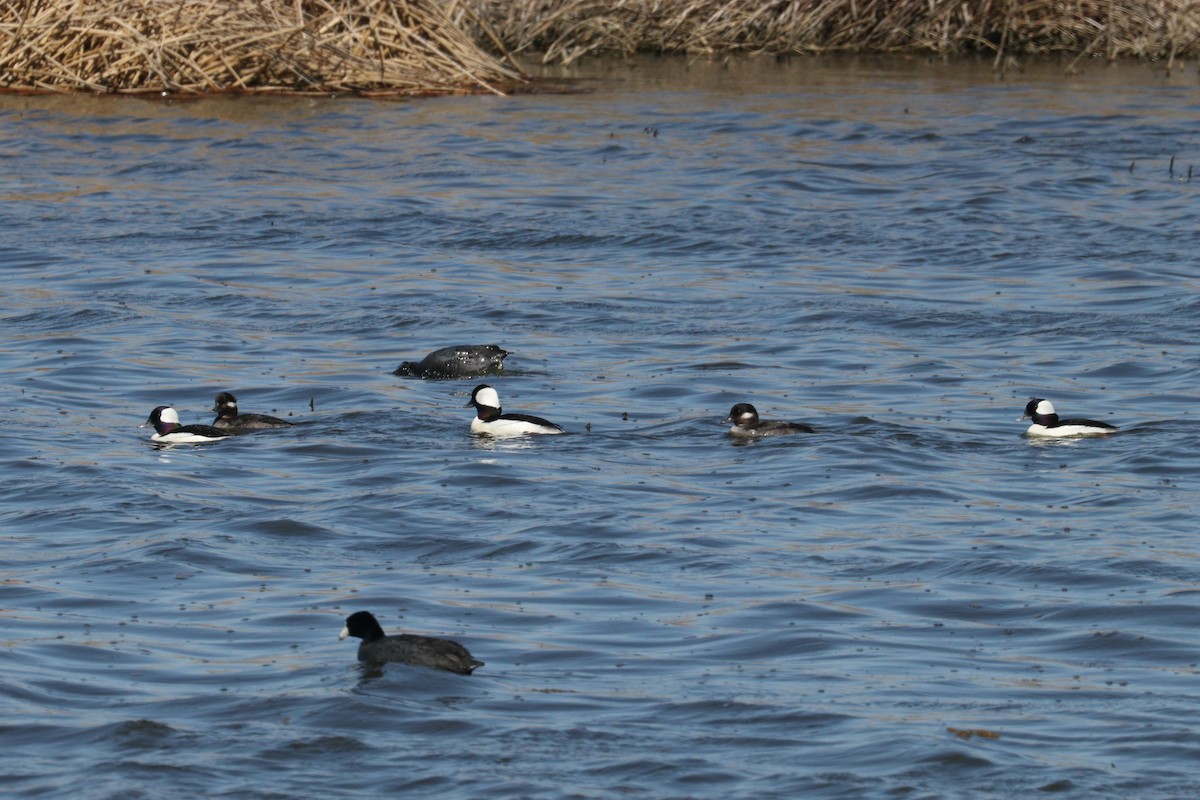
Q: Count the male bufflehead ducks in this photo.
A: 3